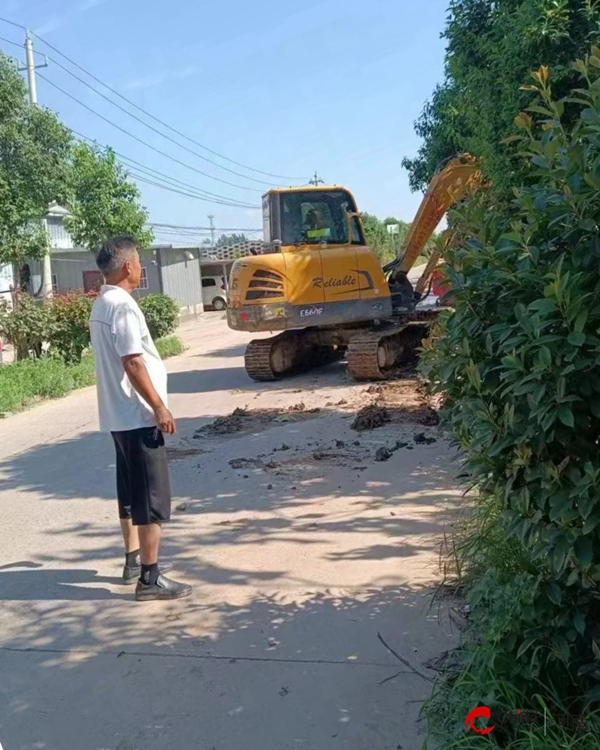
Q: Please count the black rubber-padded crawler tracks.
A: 2